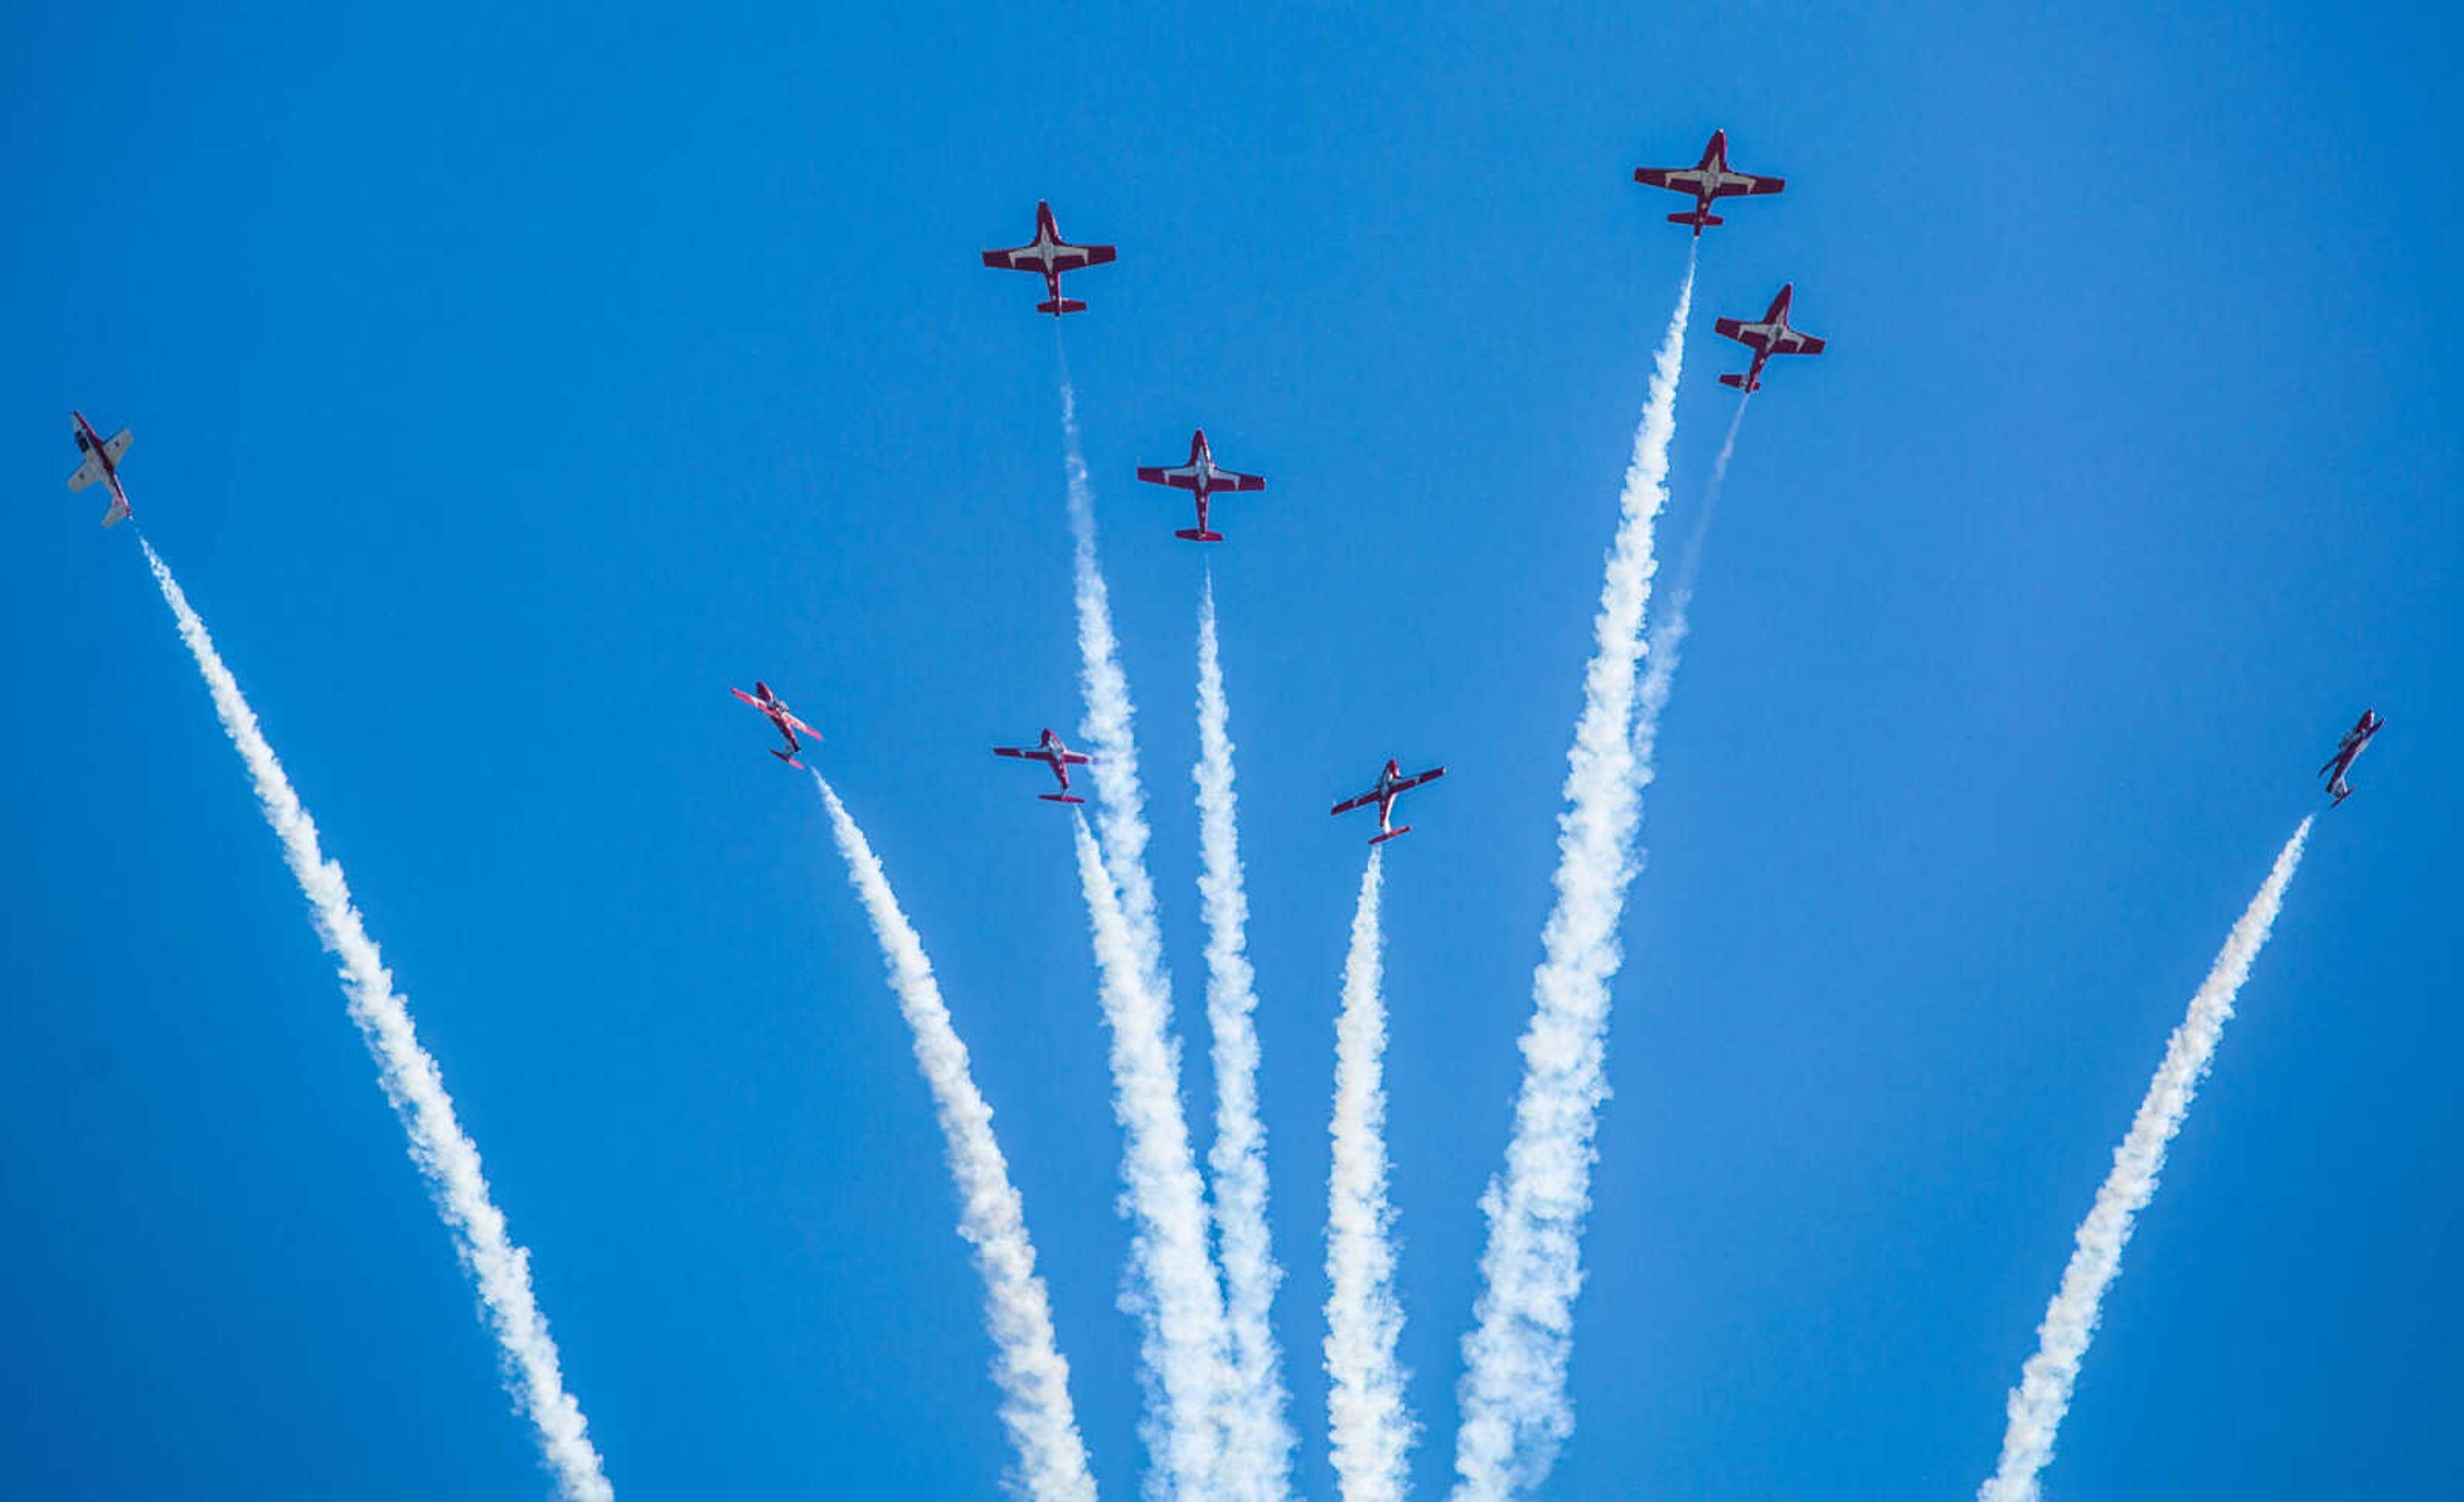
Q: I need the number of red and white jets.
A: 9